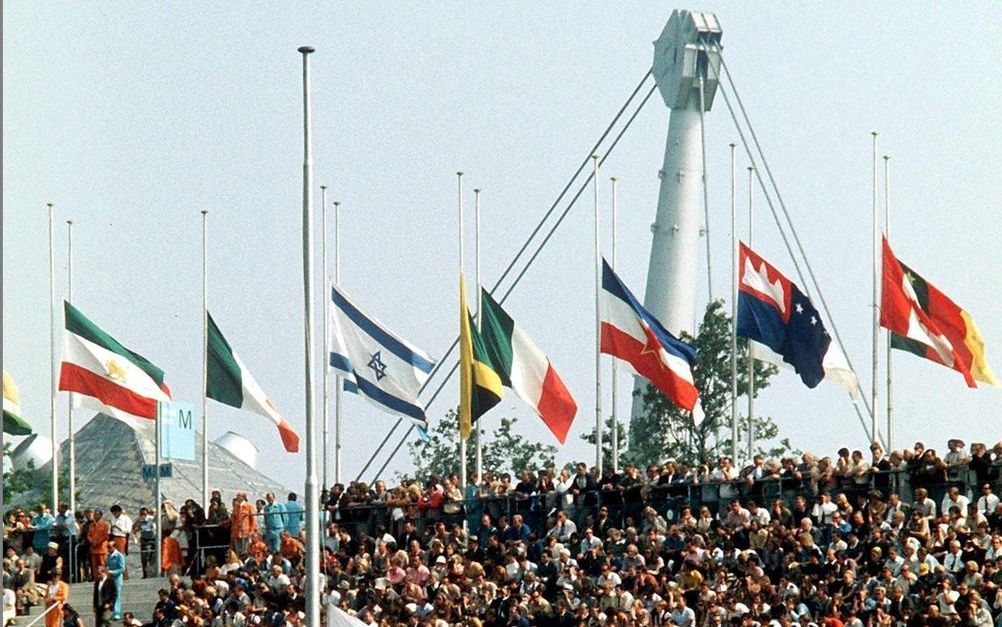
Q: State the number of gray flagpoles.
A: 14